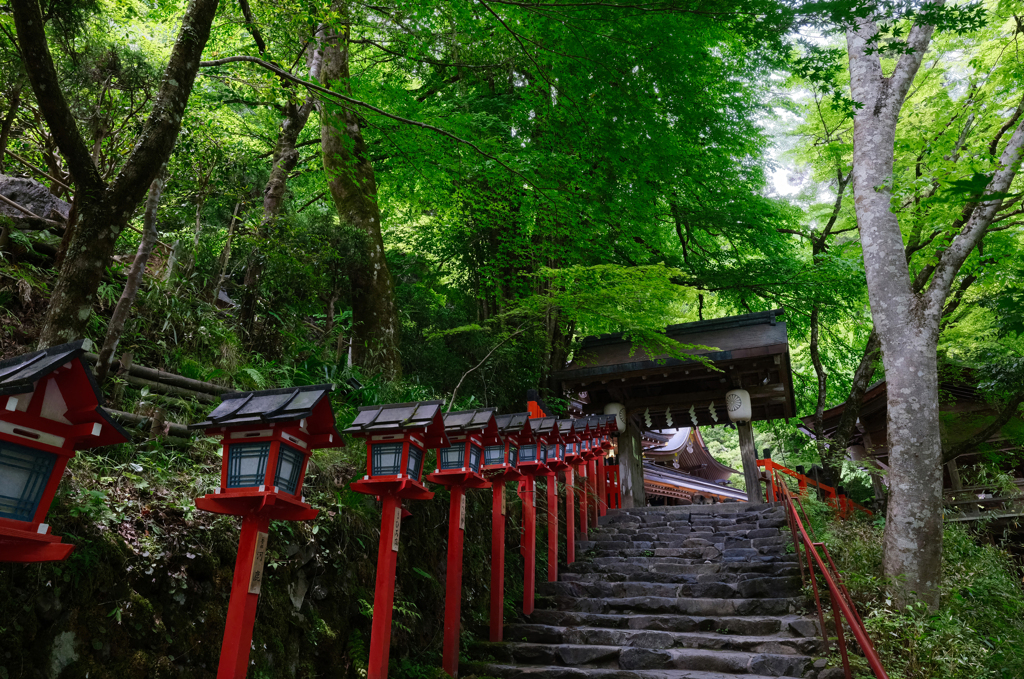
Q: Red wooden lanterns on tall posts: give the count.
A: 11